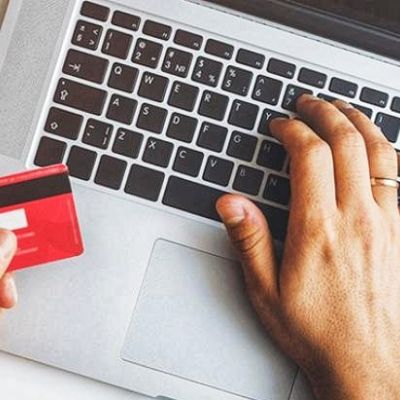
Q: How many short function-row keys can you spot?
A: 11